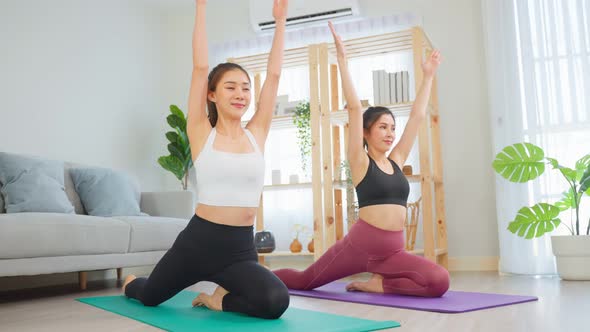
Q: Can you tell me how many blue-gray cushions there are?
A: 2